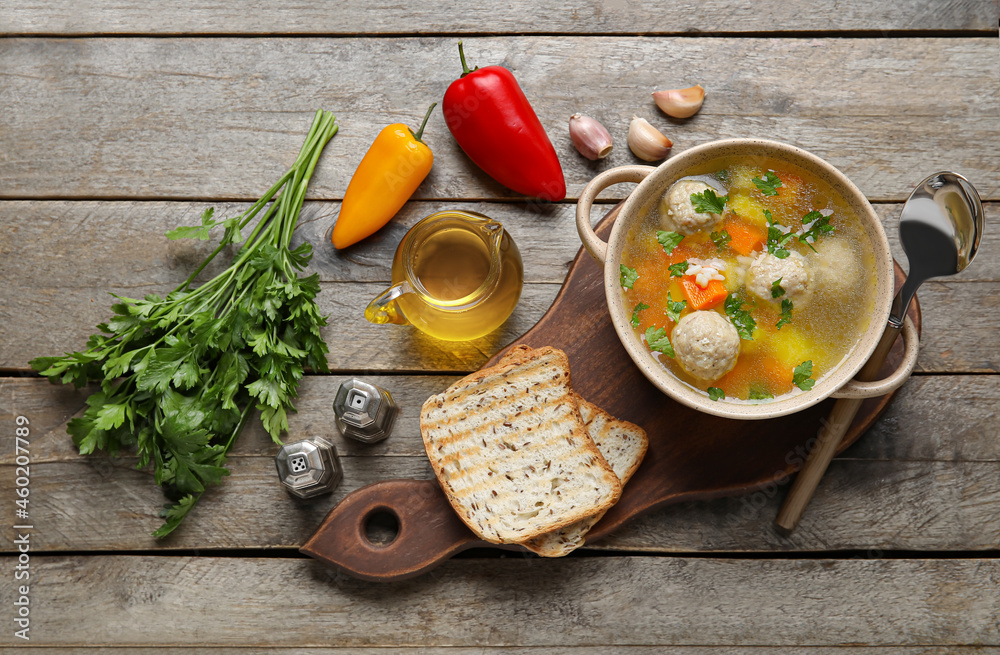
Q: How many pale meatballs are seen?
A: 4